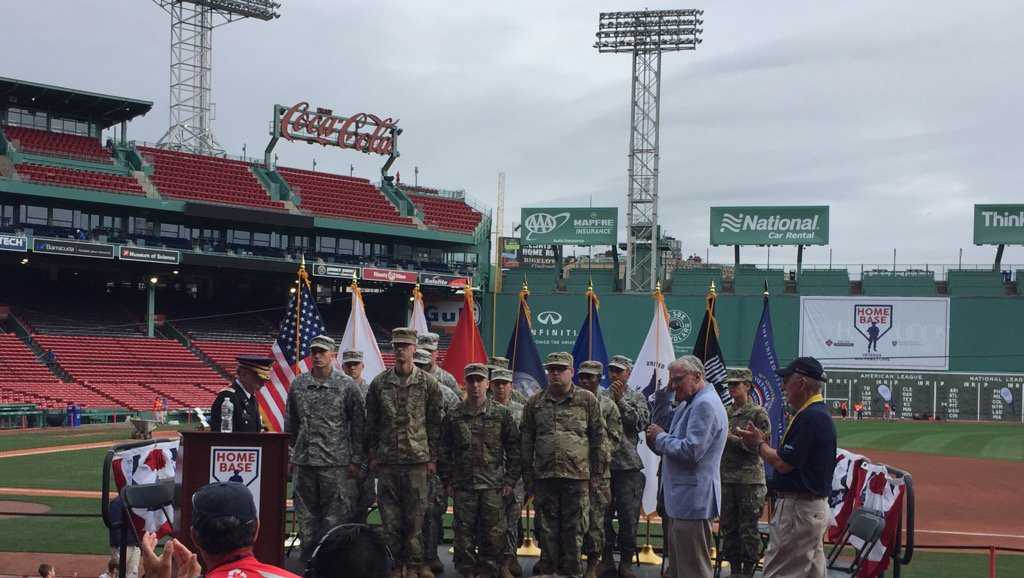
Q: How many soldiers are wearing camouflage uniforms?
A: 12